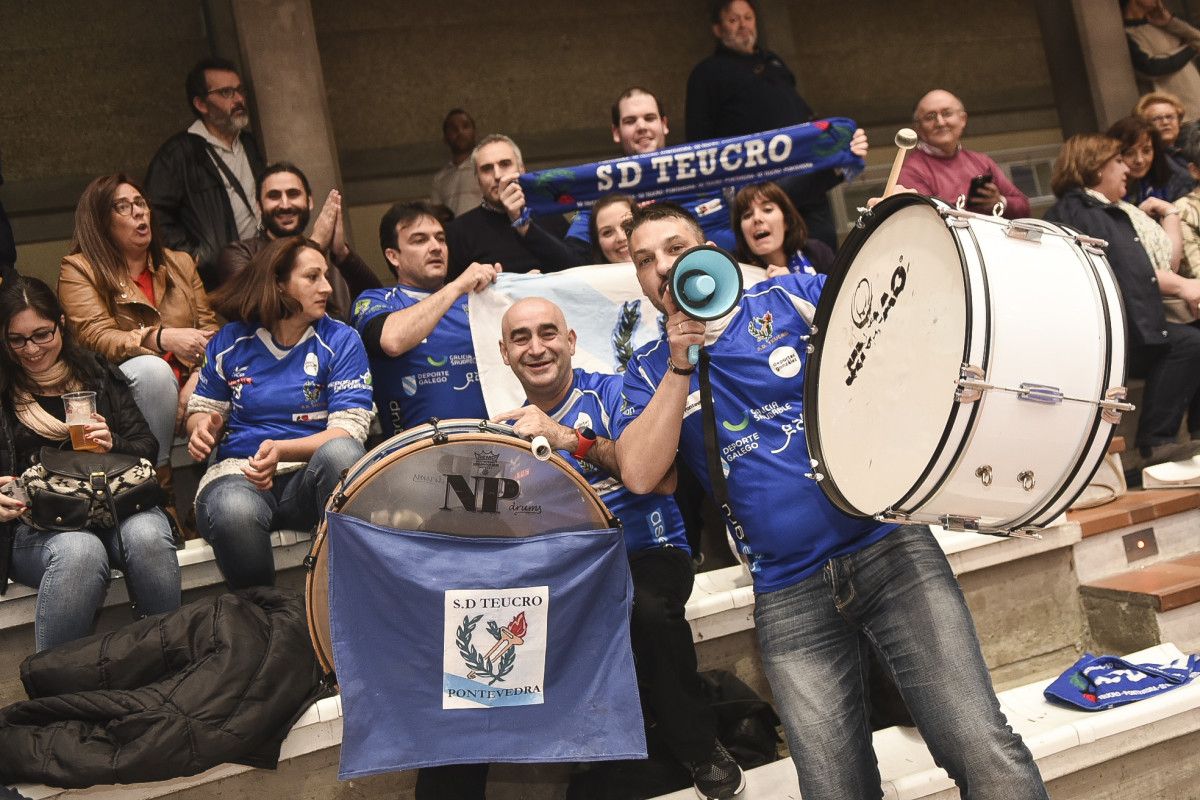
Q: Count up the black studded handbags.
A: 1